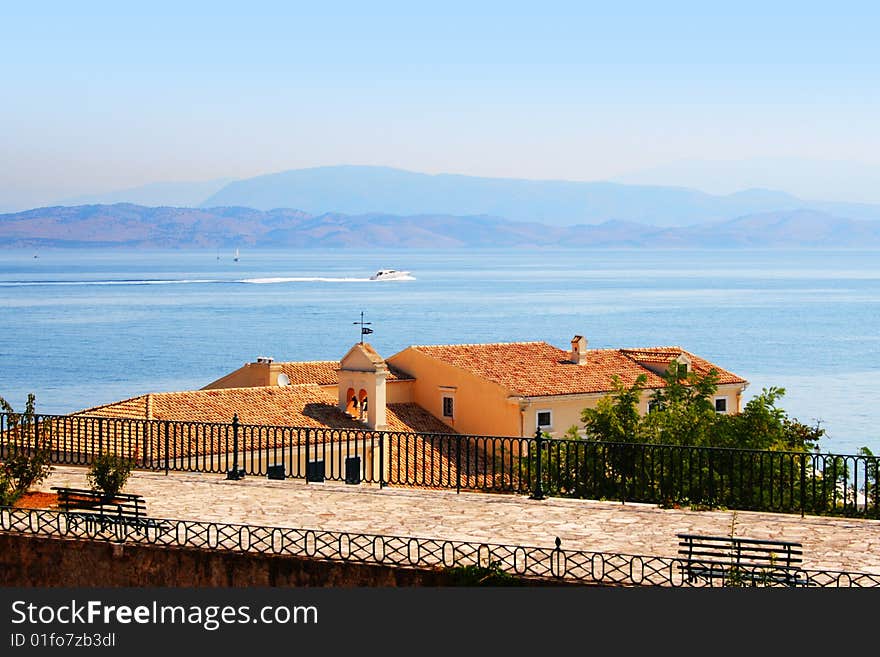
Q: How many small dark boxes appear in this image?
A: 3